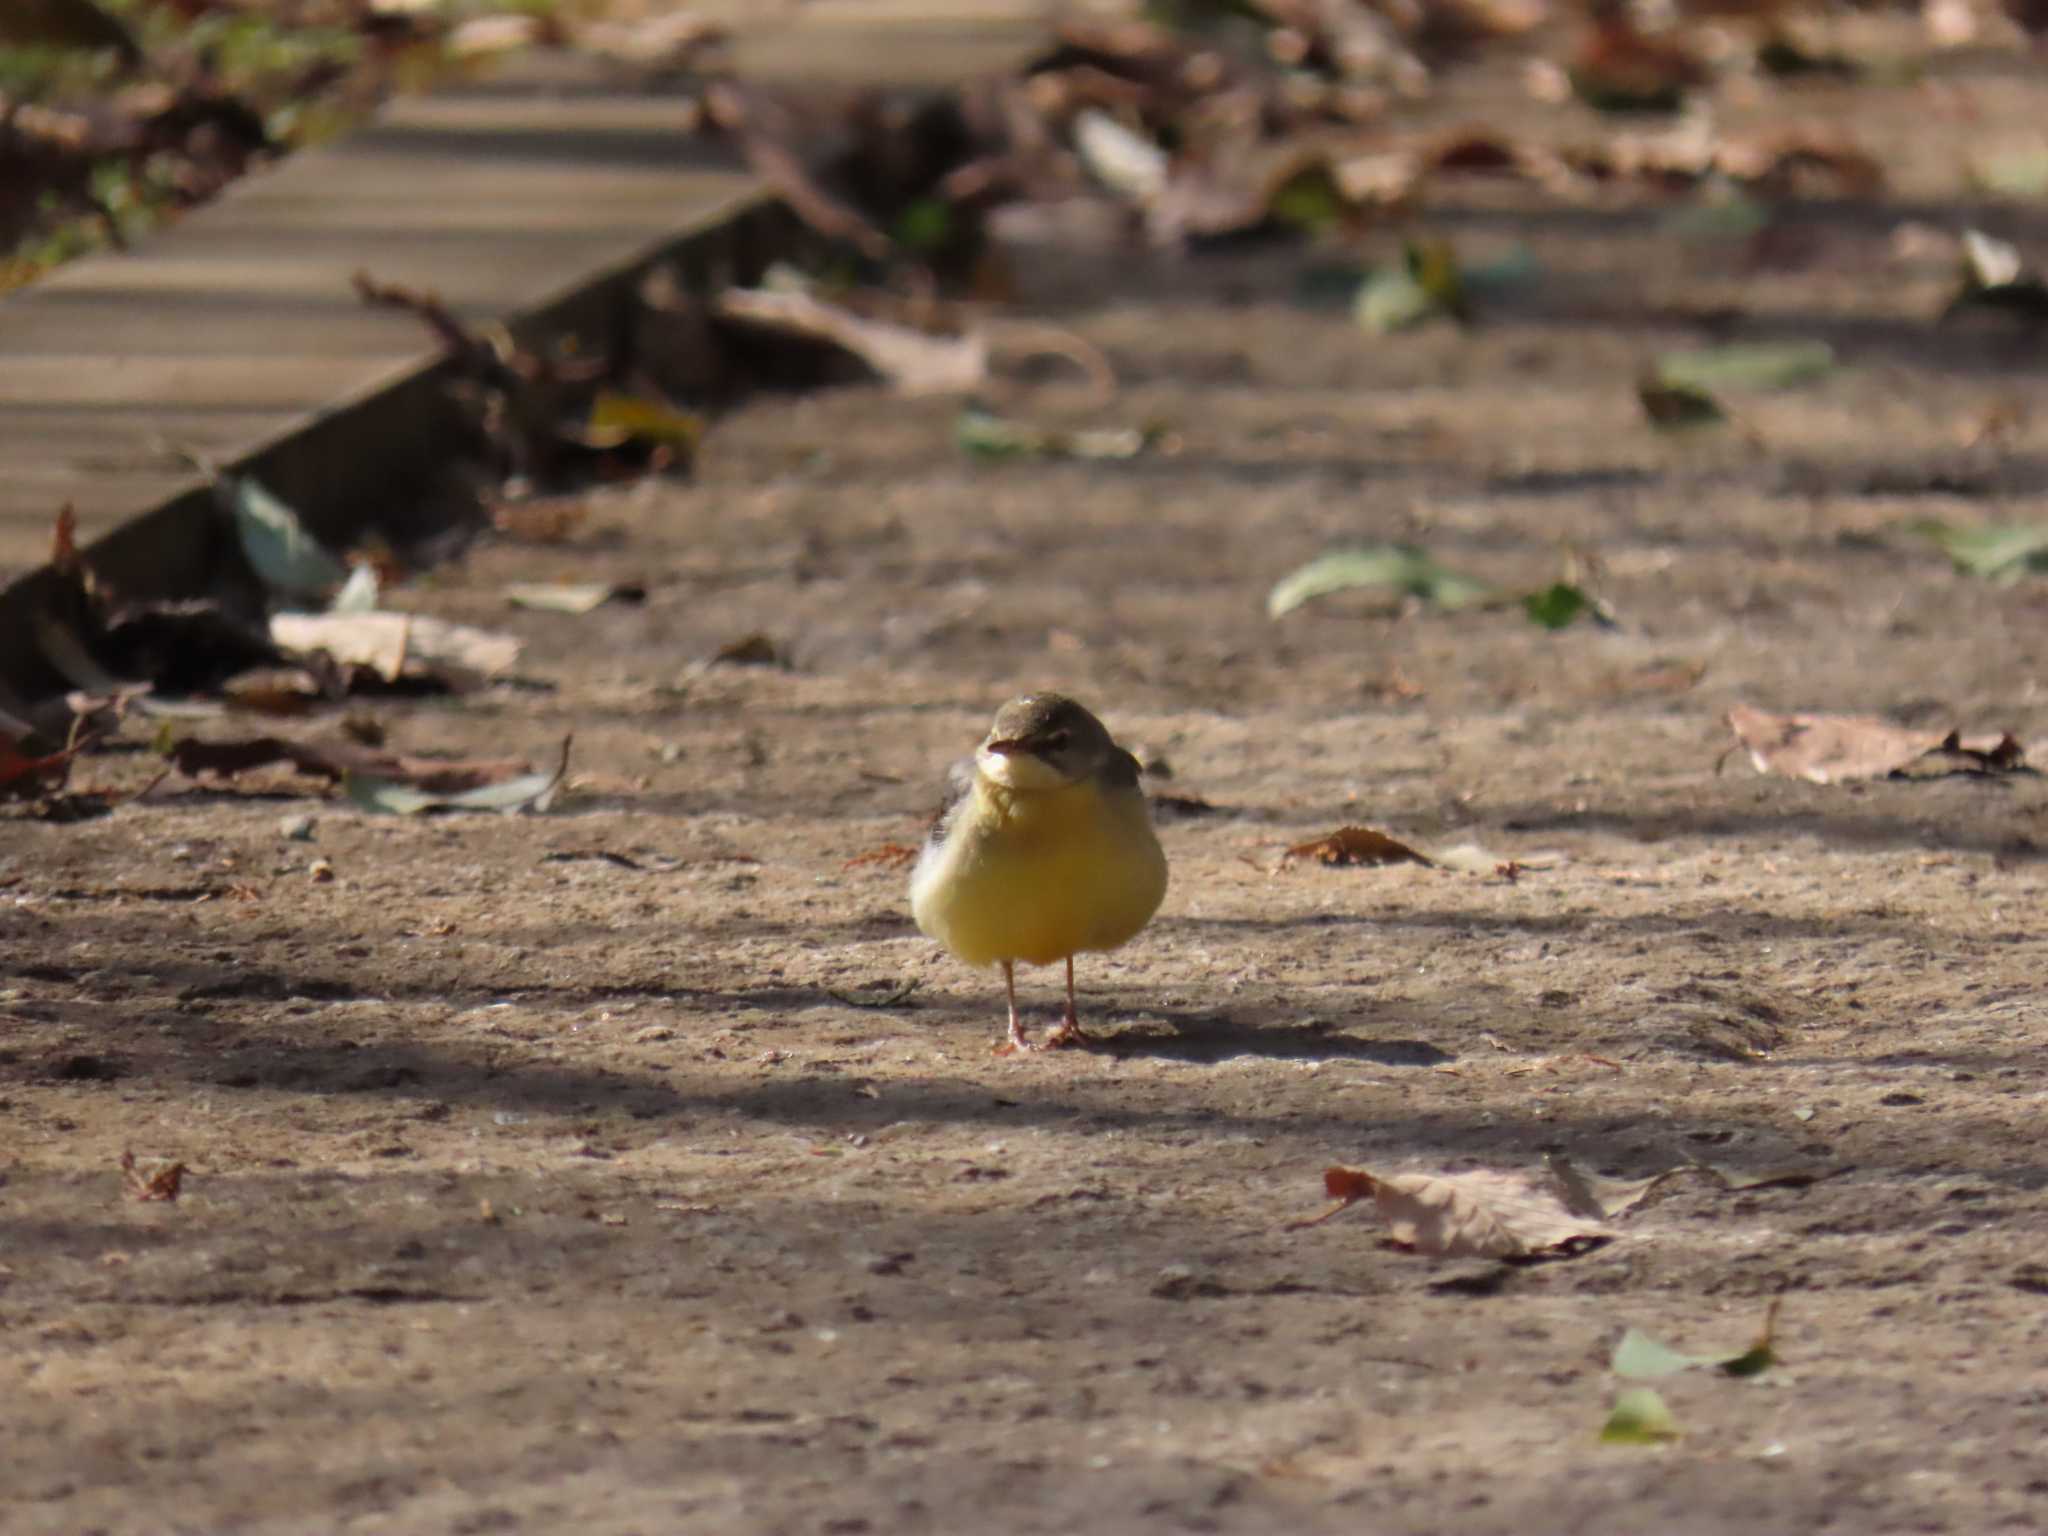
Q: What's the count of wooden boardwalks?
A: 1